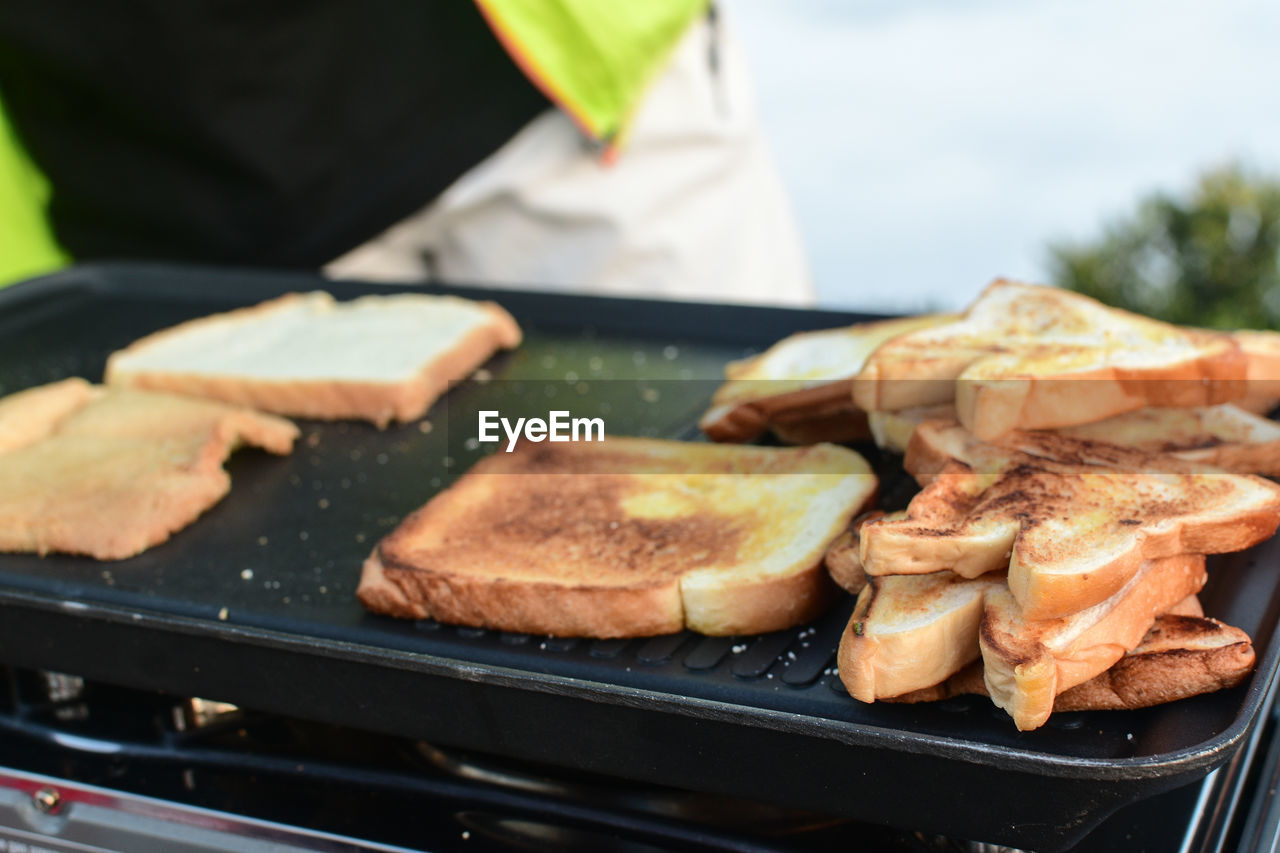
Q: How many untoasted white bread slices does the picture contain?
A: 1